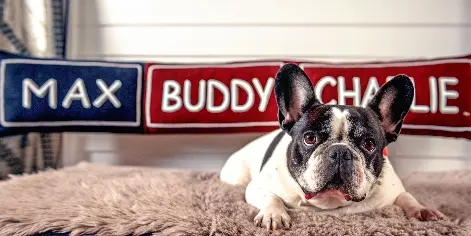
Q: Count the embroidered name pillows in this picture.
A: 3